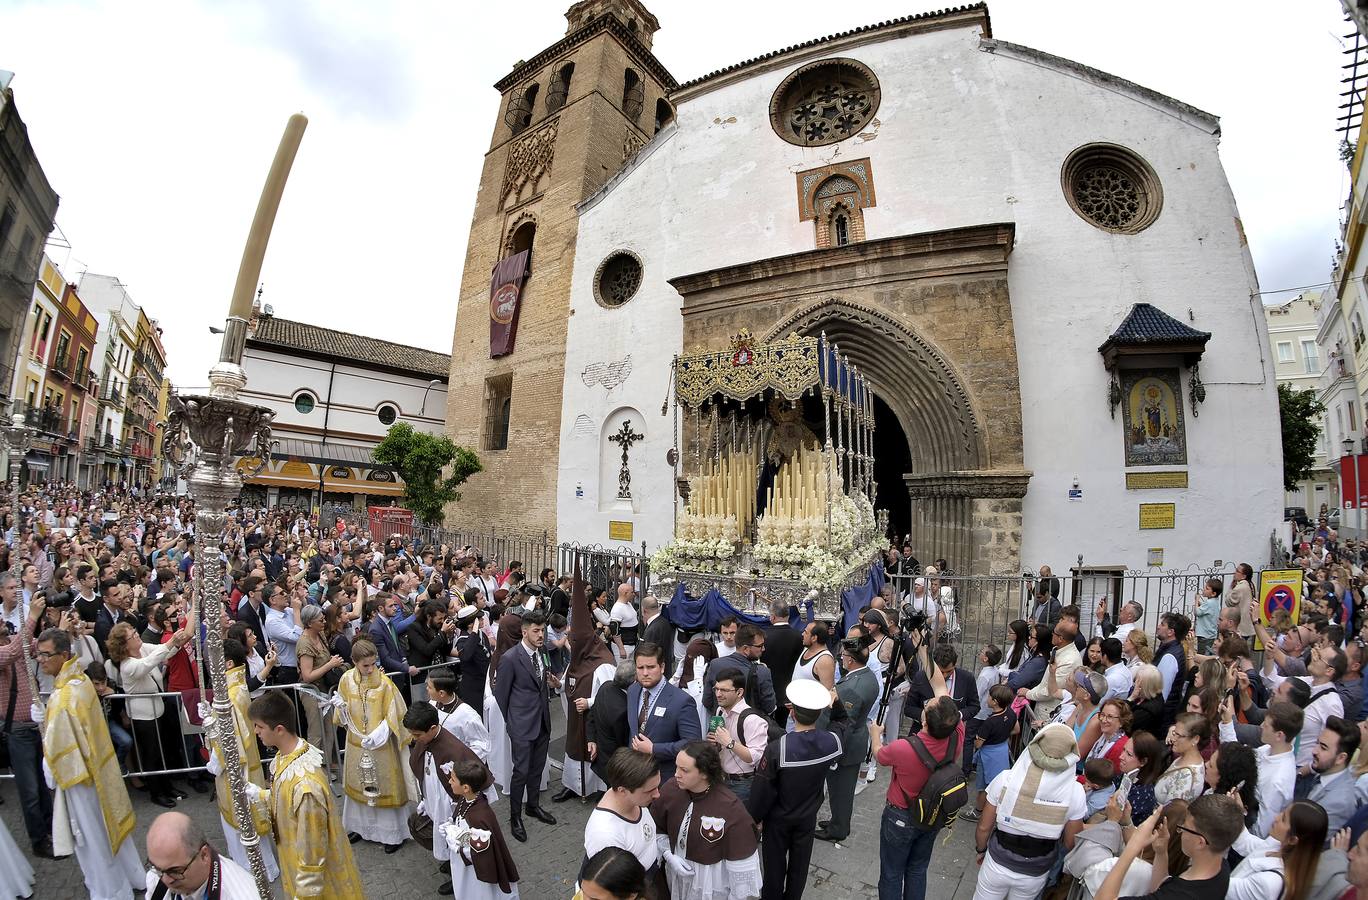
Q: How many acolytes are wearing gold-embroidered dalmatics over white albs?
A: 4